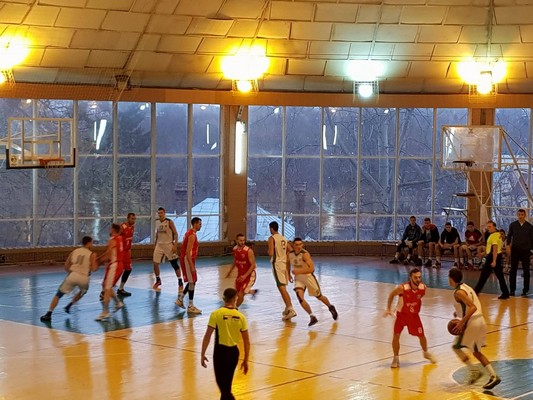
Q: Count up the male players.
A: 10